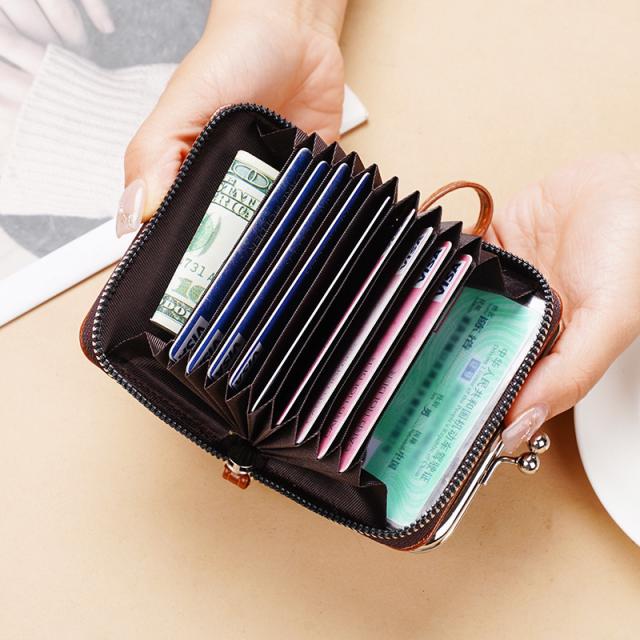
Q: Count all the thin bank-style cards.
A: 9